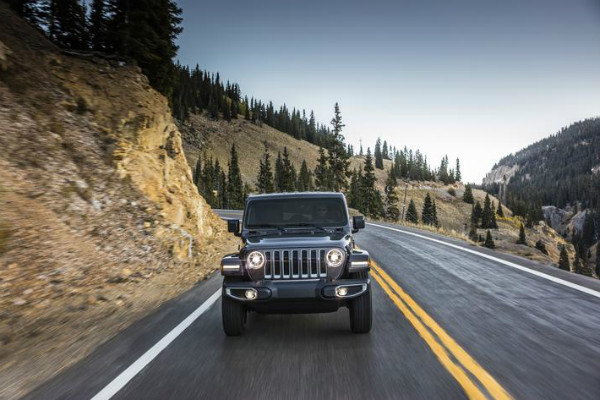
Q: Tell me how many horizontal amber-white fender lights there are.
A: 2